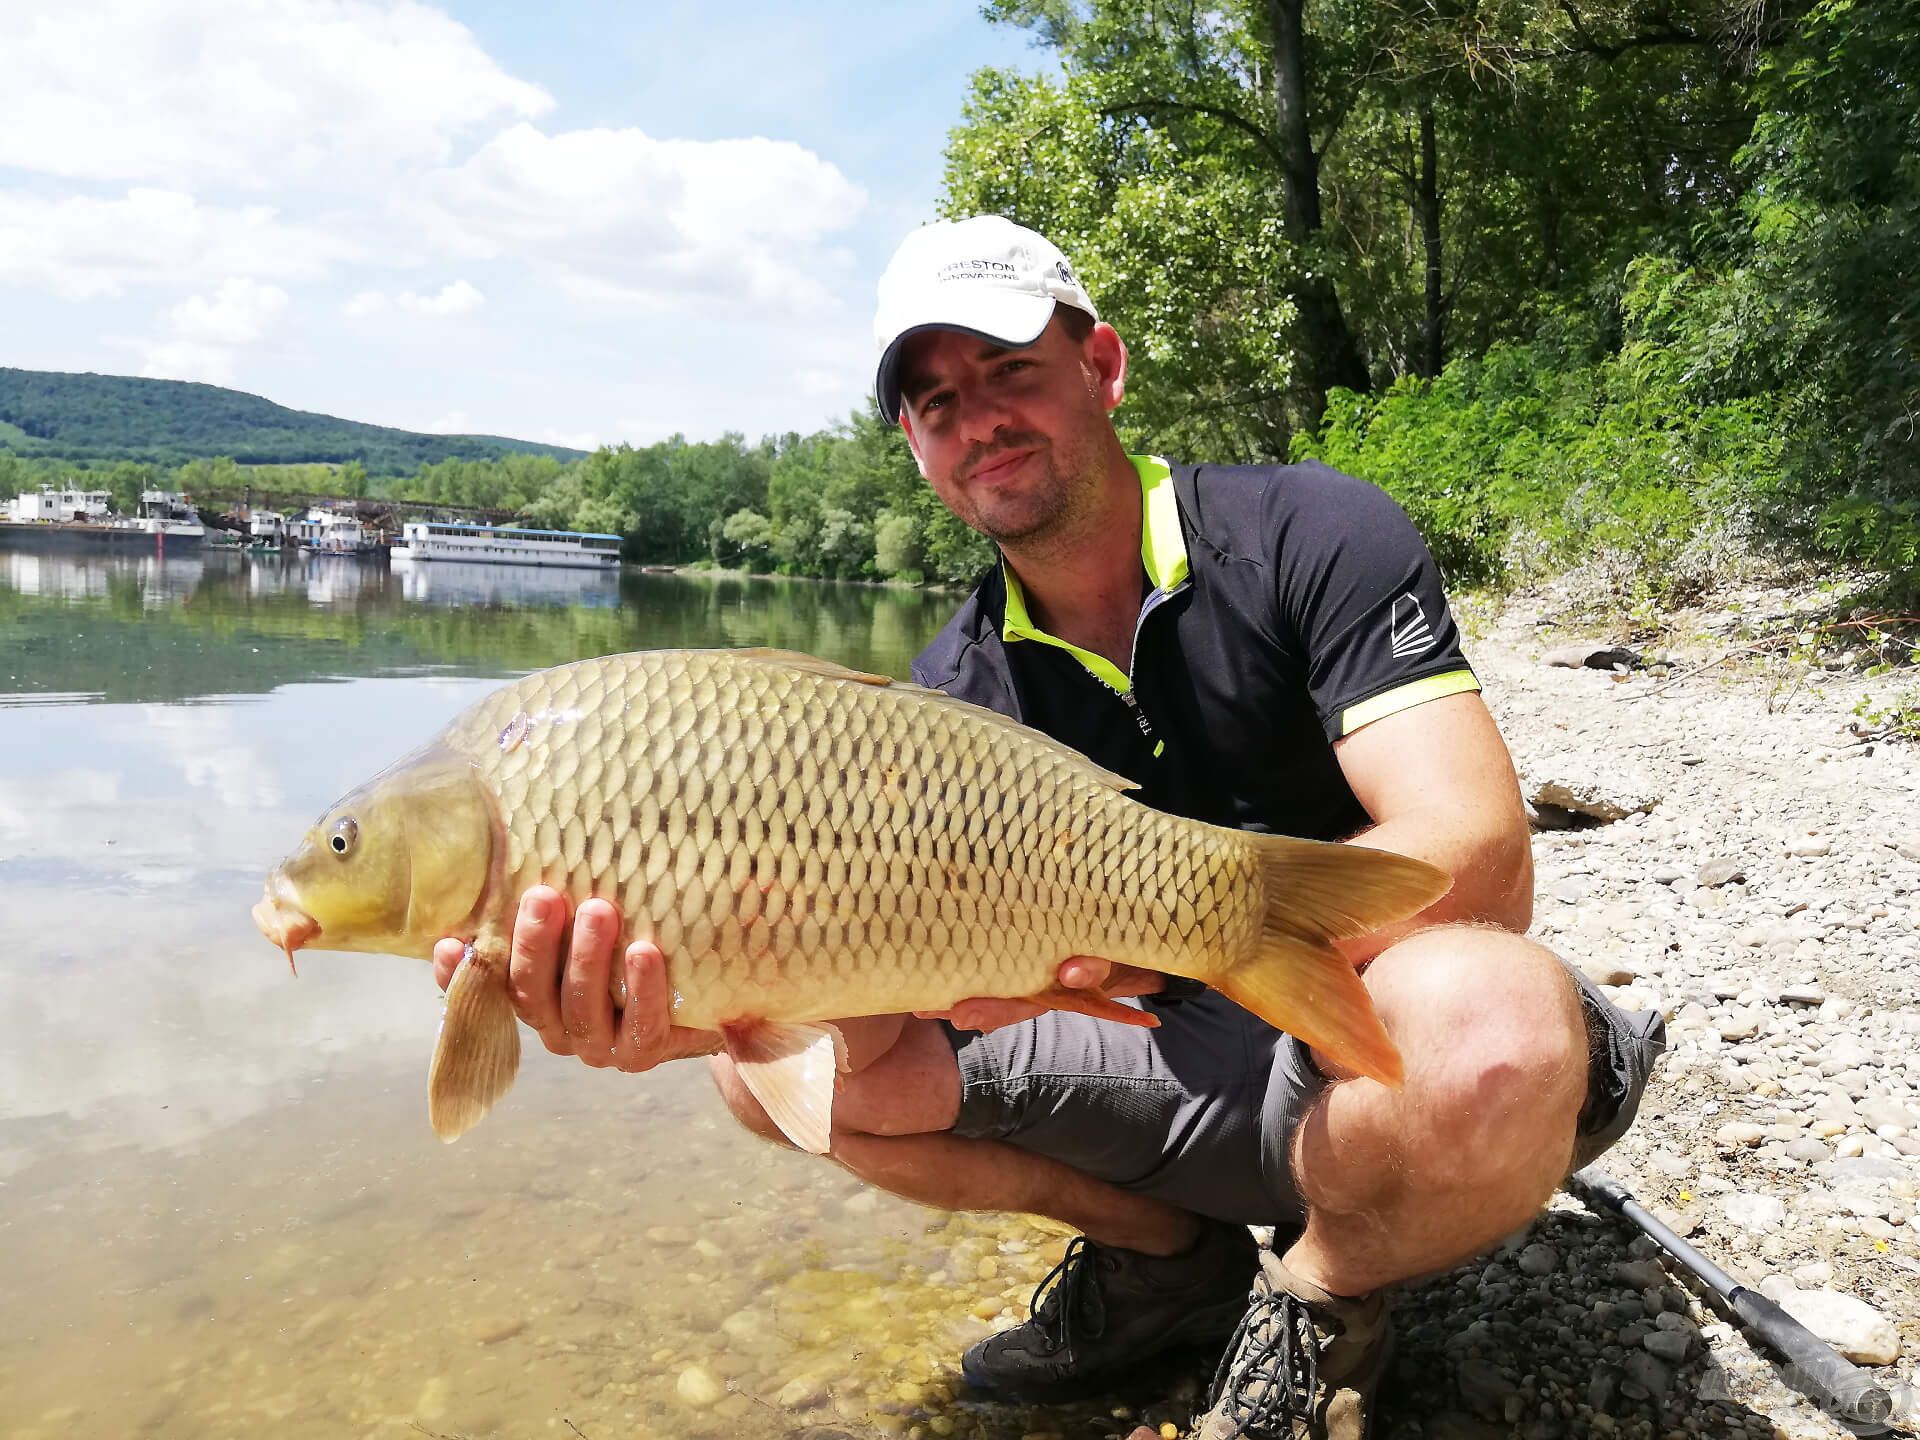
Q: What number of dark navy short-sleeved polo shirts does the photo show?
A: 1